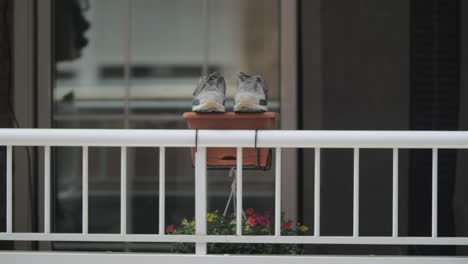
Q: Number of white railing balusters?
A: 12